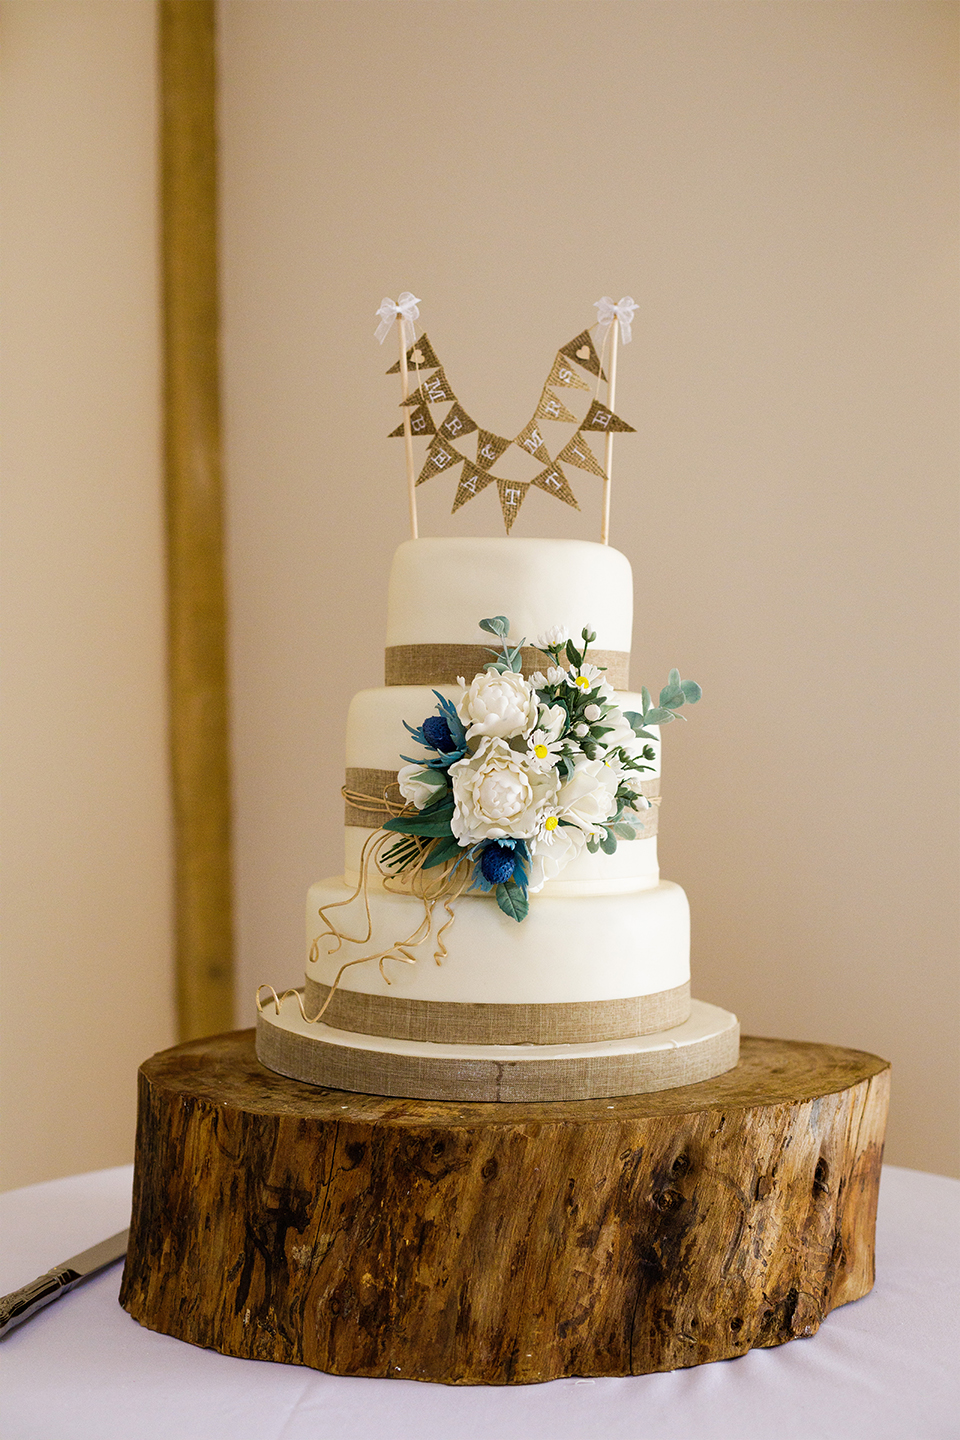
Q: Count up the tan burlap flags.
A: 15